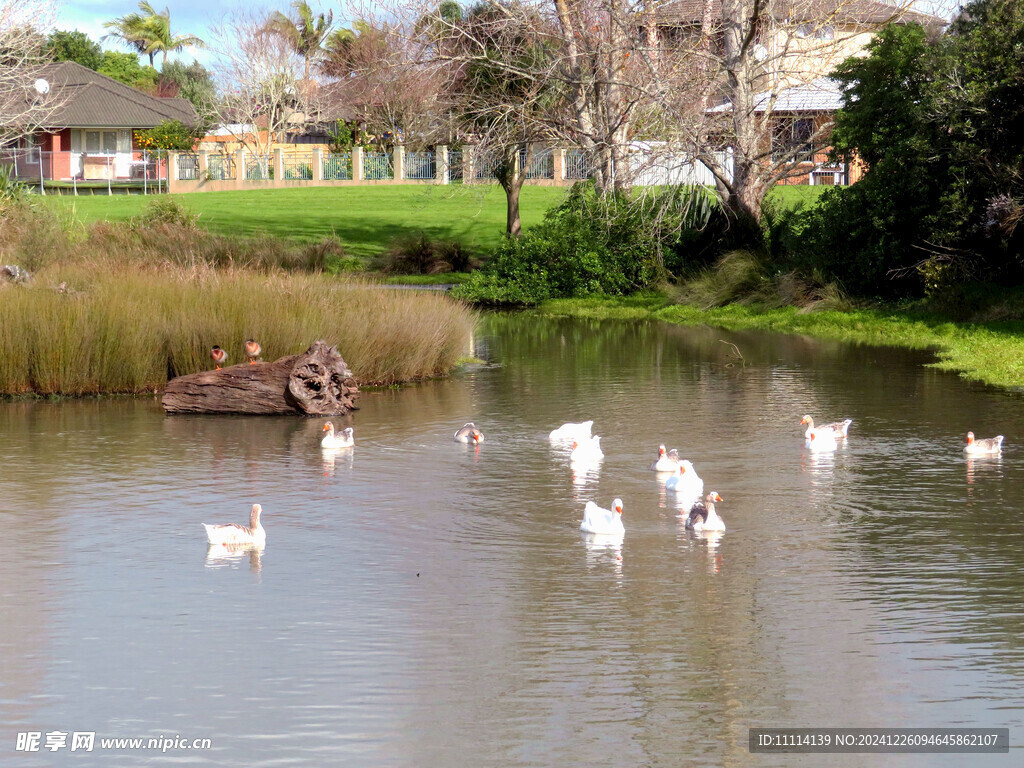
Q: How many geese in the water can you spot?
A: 12